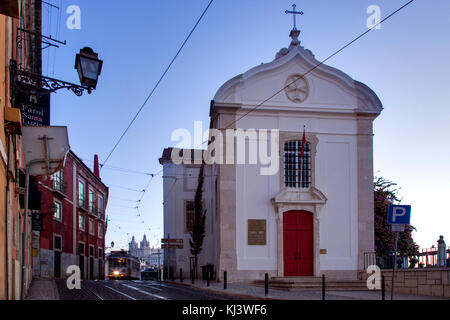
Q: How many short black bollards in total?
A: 7